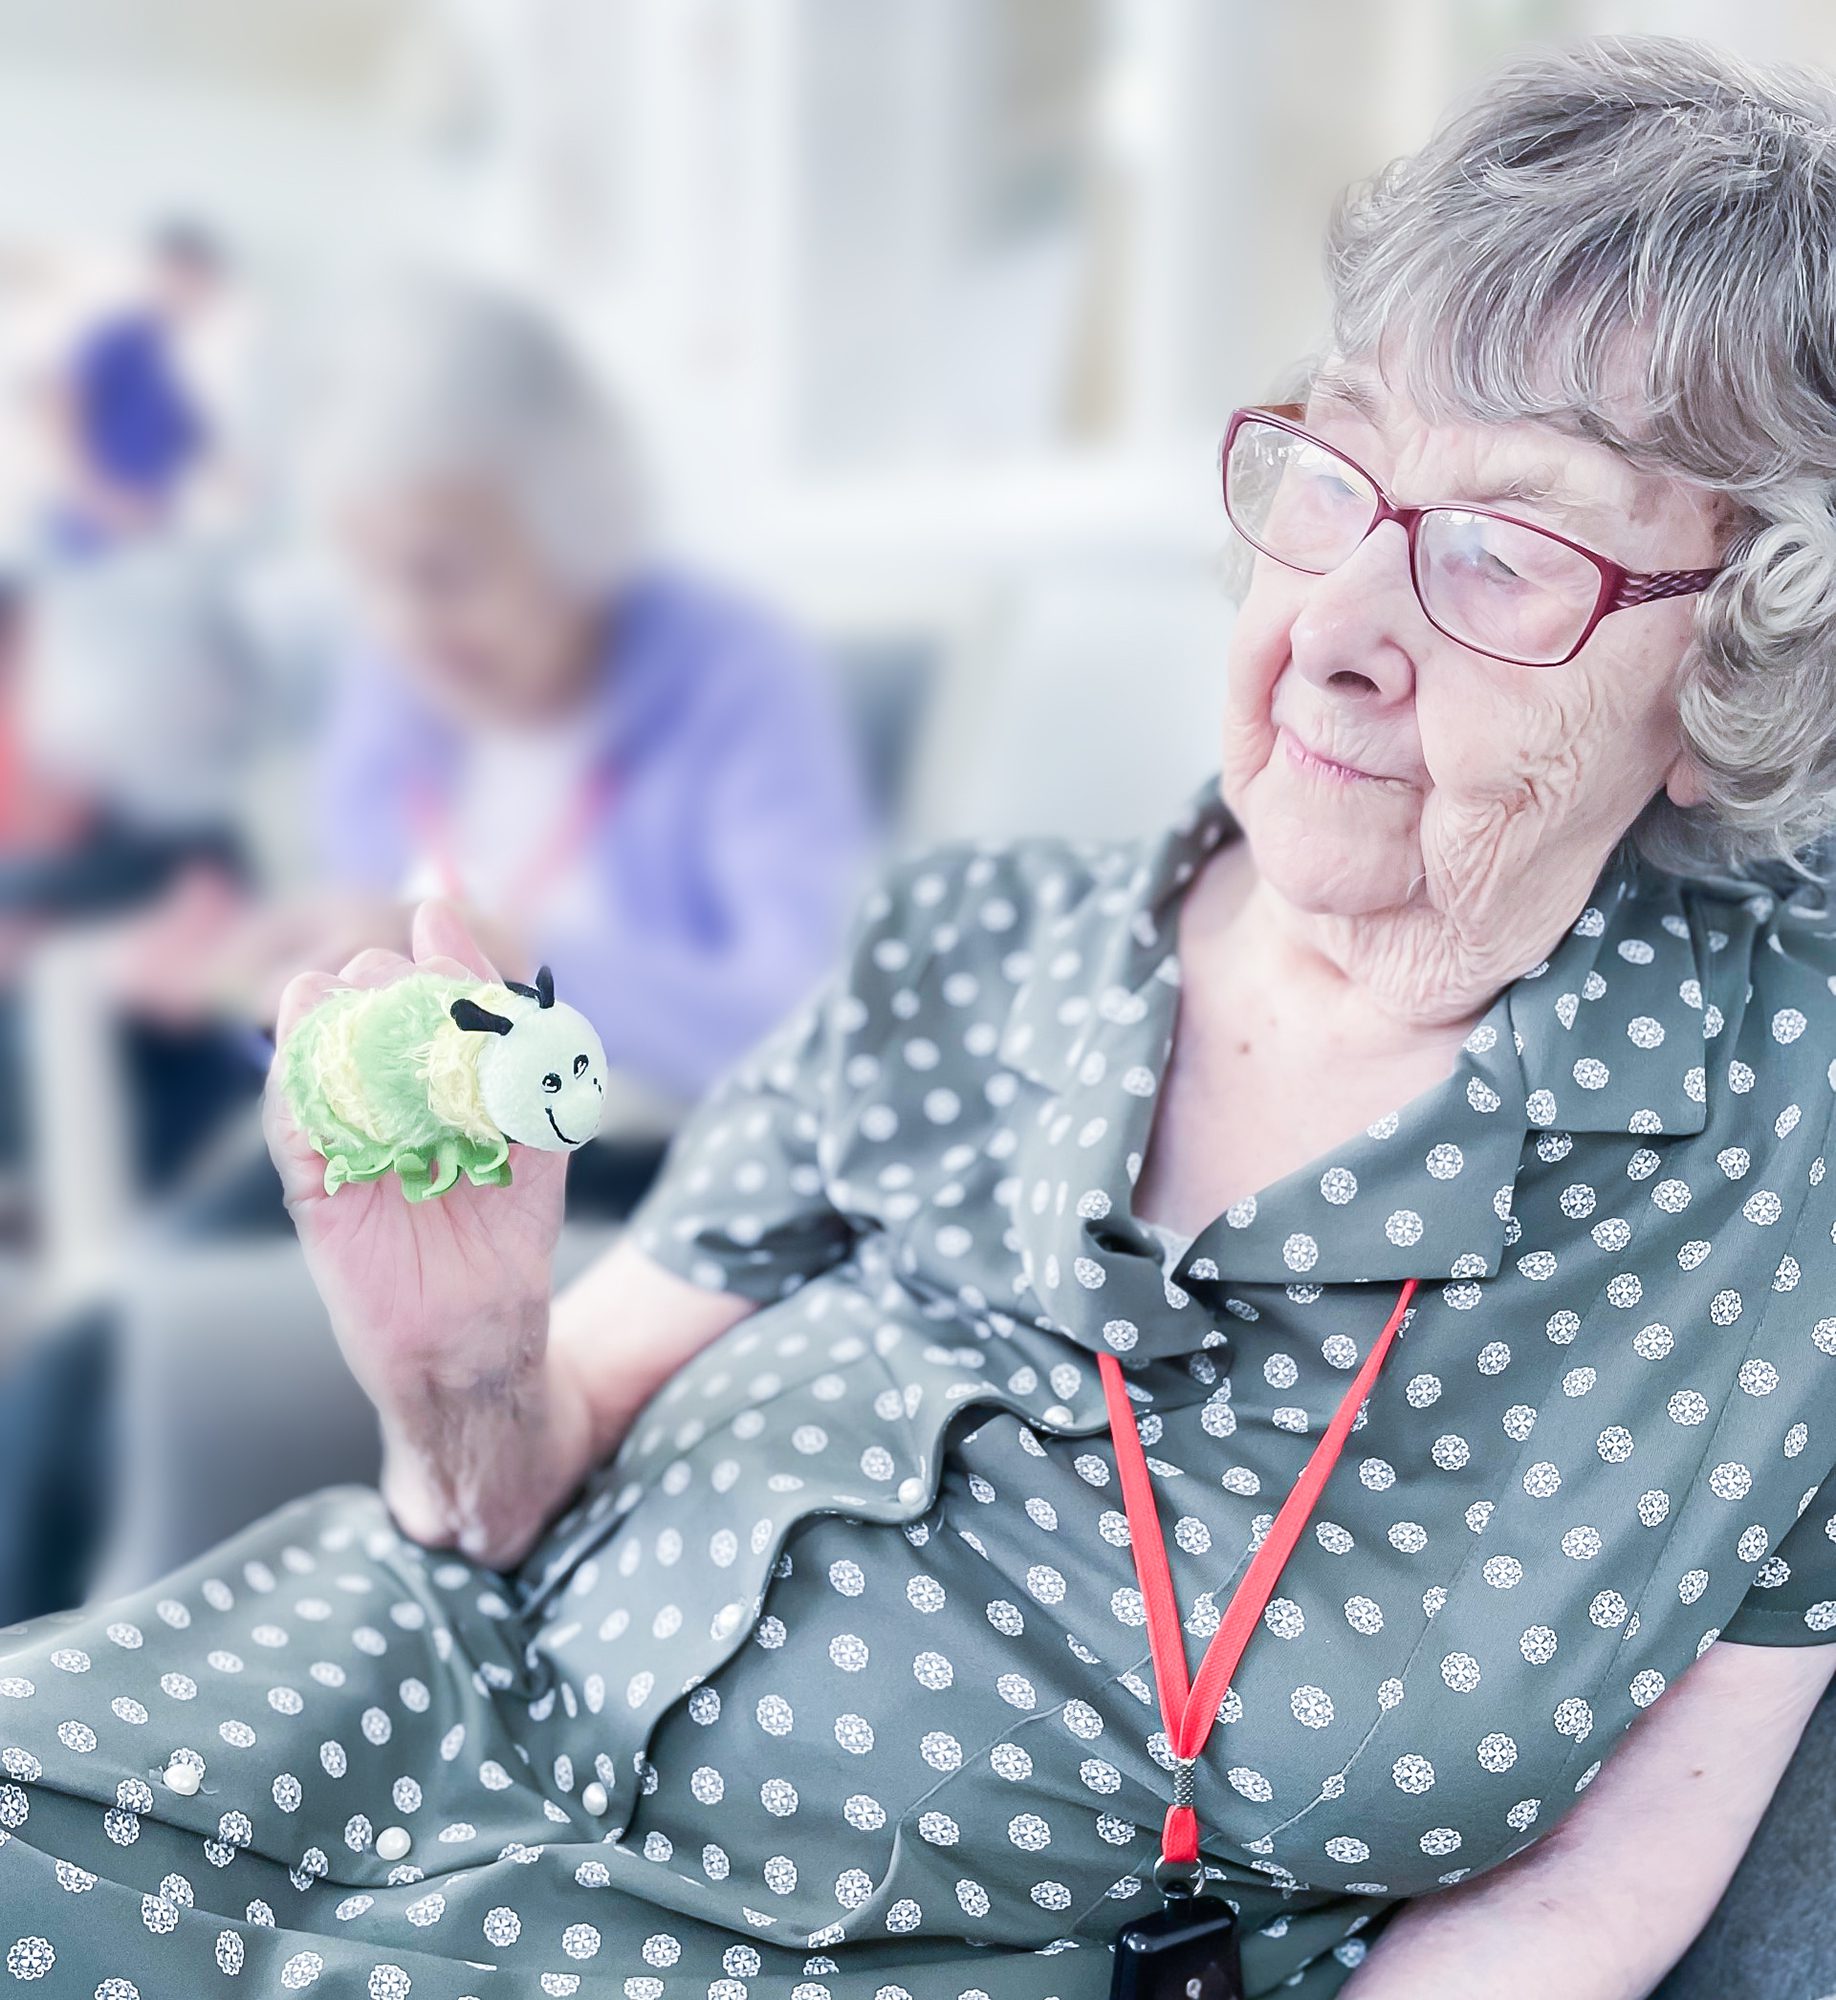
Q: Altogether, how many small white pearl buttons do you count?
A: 6